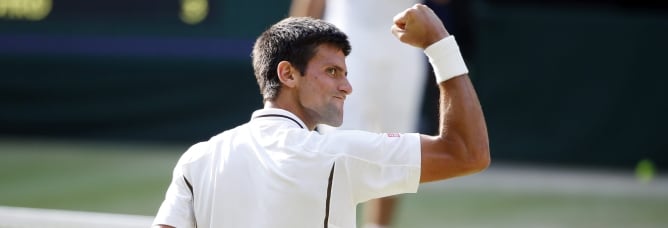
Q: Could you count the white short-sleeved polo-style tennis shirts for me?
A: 1